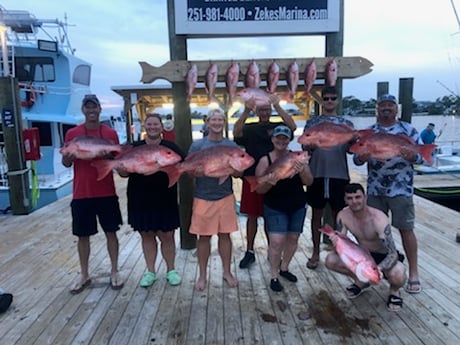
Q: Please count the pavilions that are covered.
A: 1